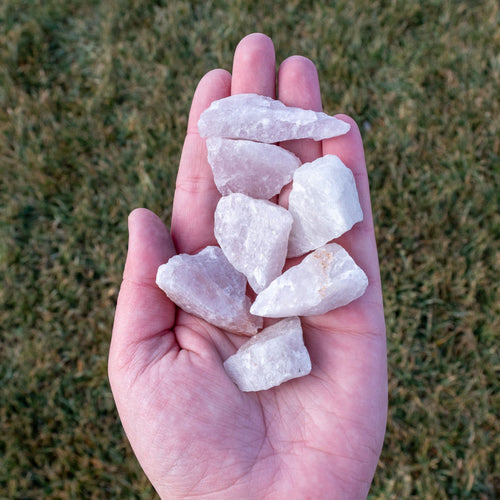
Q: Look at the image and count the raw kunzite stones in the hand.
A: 7